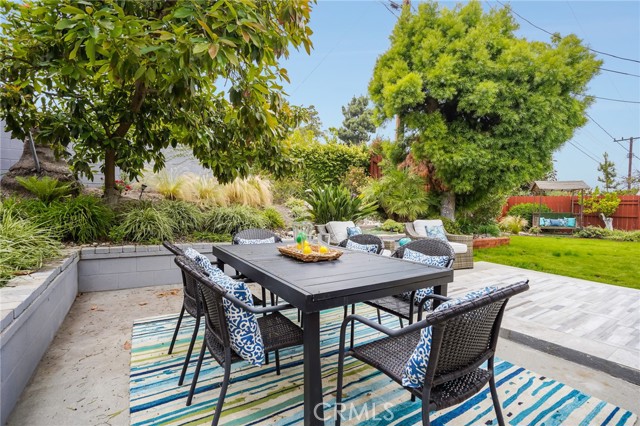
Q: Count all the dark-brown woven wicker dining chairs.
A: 6